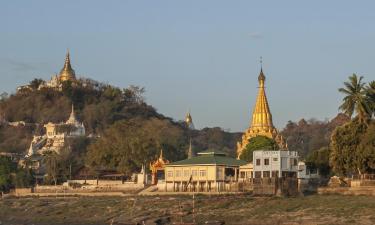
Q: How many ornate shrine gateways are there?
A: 1